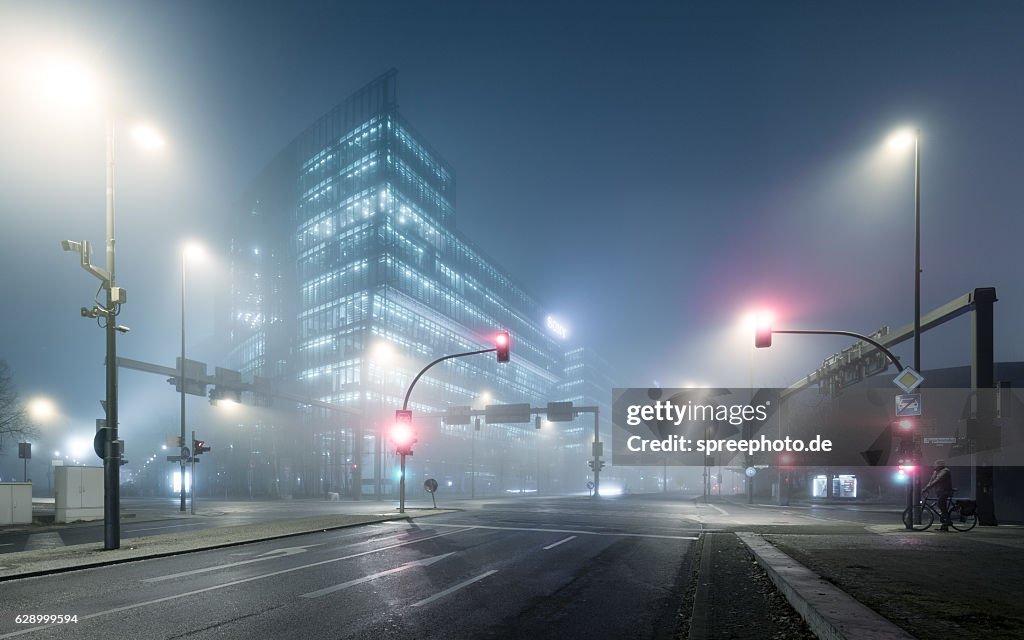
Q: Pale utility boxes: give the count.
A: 2